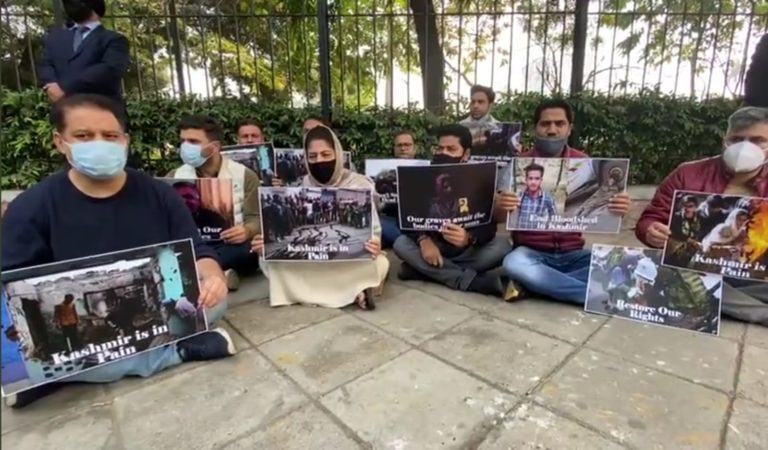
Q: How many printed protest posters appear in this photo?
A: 11